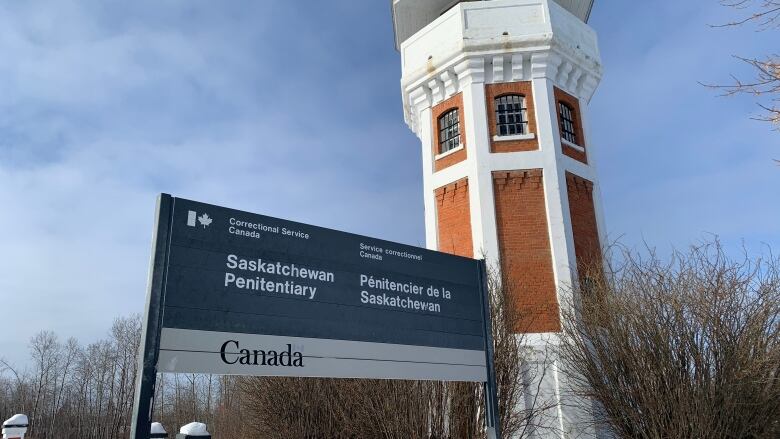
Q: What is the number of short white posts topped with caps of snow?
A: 3